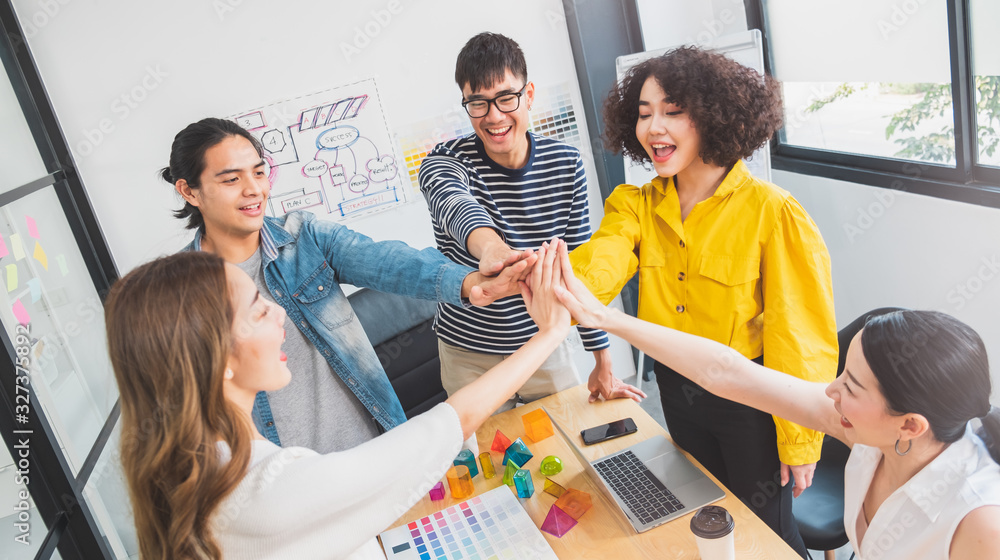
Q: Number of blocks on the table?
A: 13